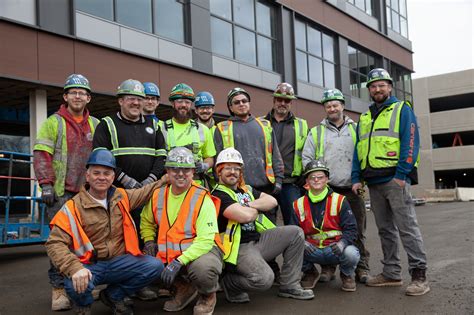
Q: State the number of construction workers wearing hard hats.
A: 13